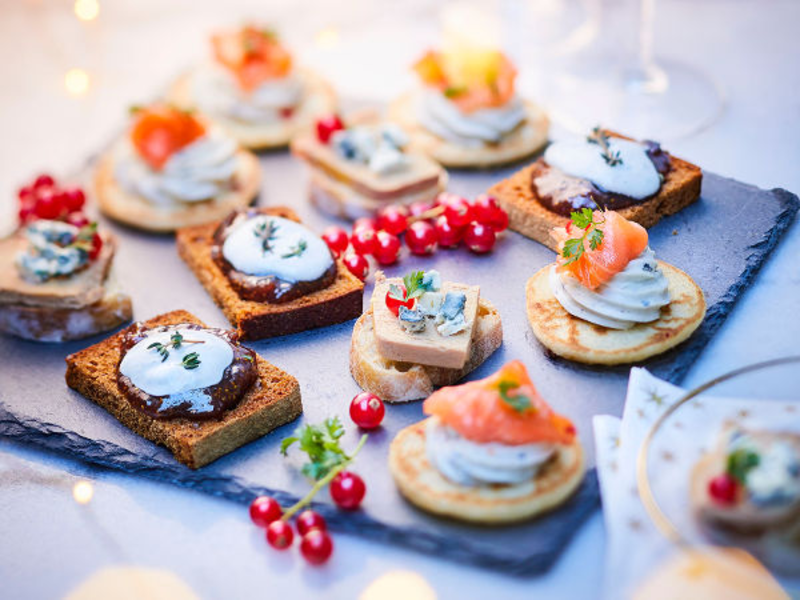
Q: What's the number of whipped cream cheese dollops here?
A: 5